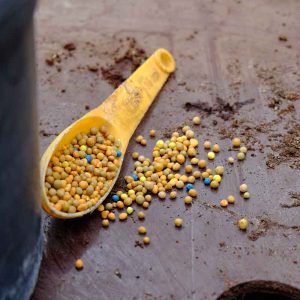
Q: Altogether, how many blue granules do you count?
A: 6